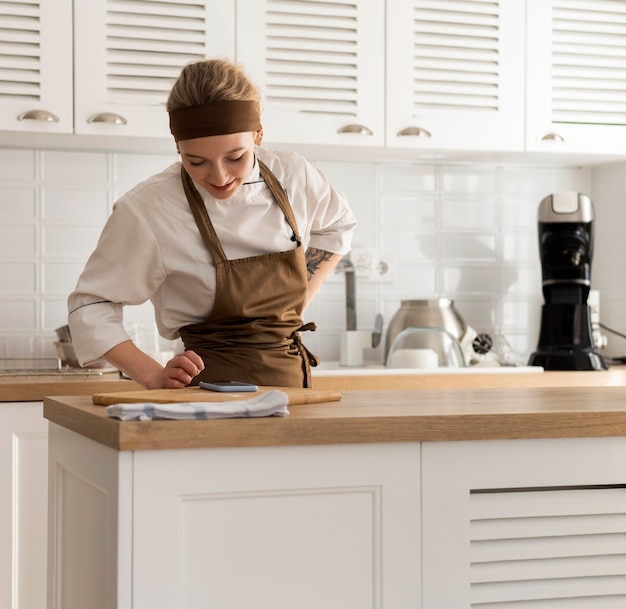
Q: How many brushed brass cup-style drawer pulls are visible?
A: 5